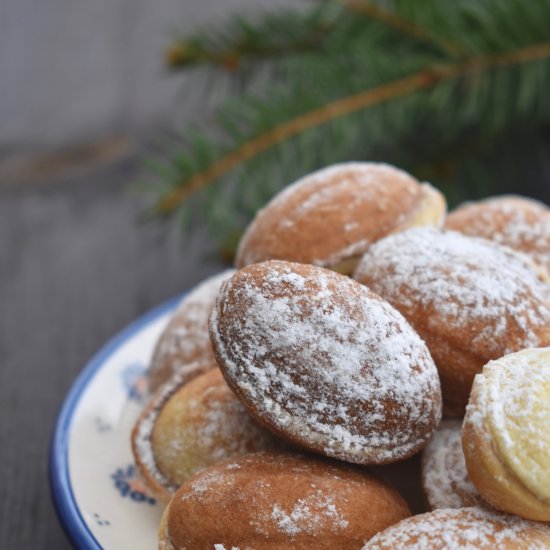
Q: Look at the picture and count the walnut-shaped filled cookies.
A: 10